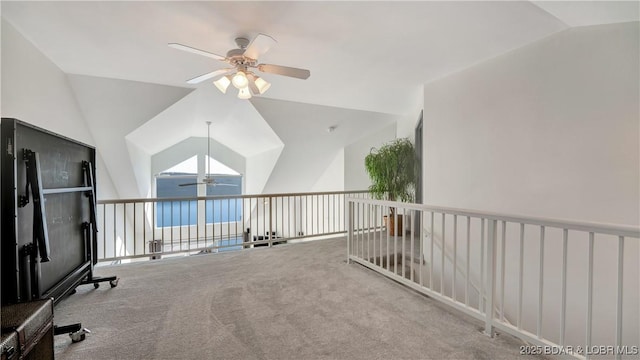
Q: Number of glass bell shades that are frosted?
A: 4